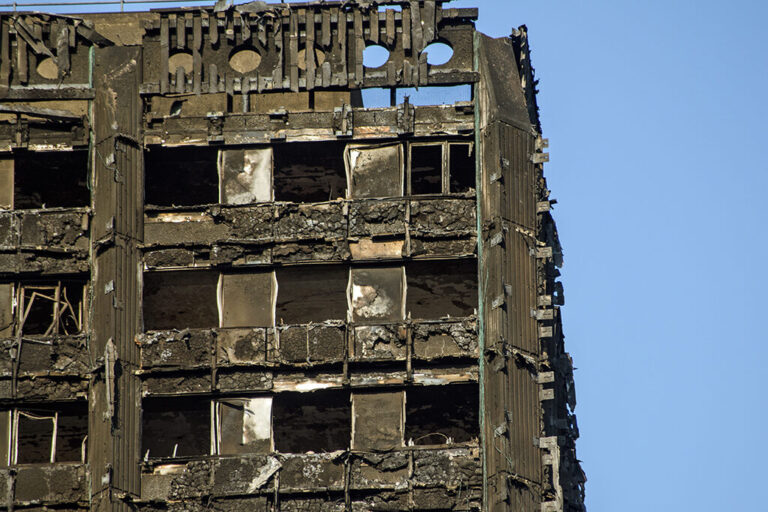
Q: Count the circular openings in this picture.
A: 6